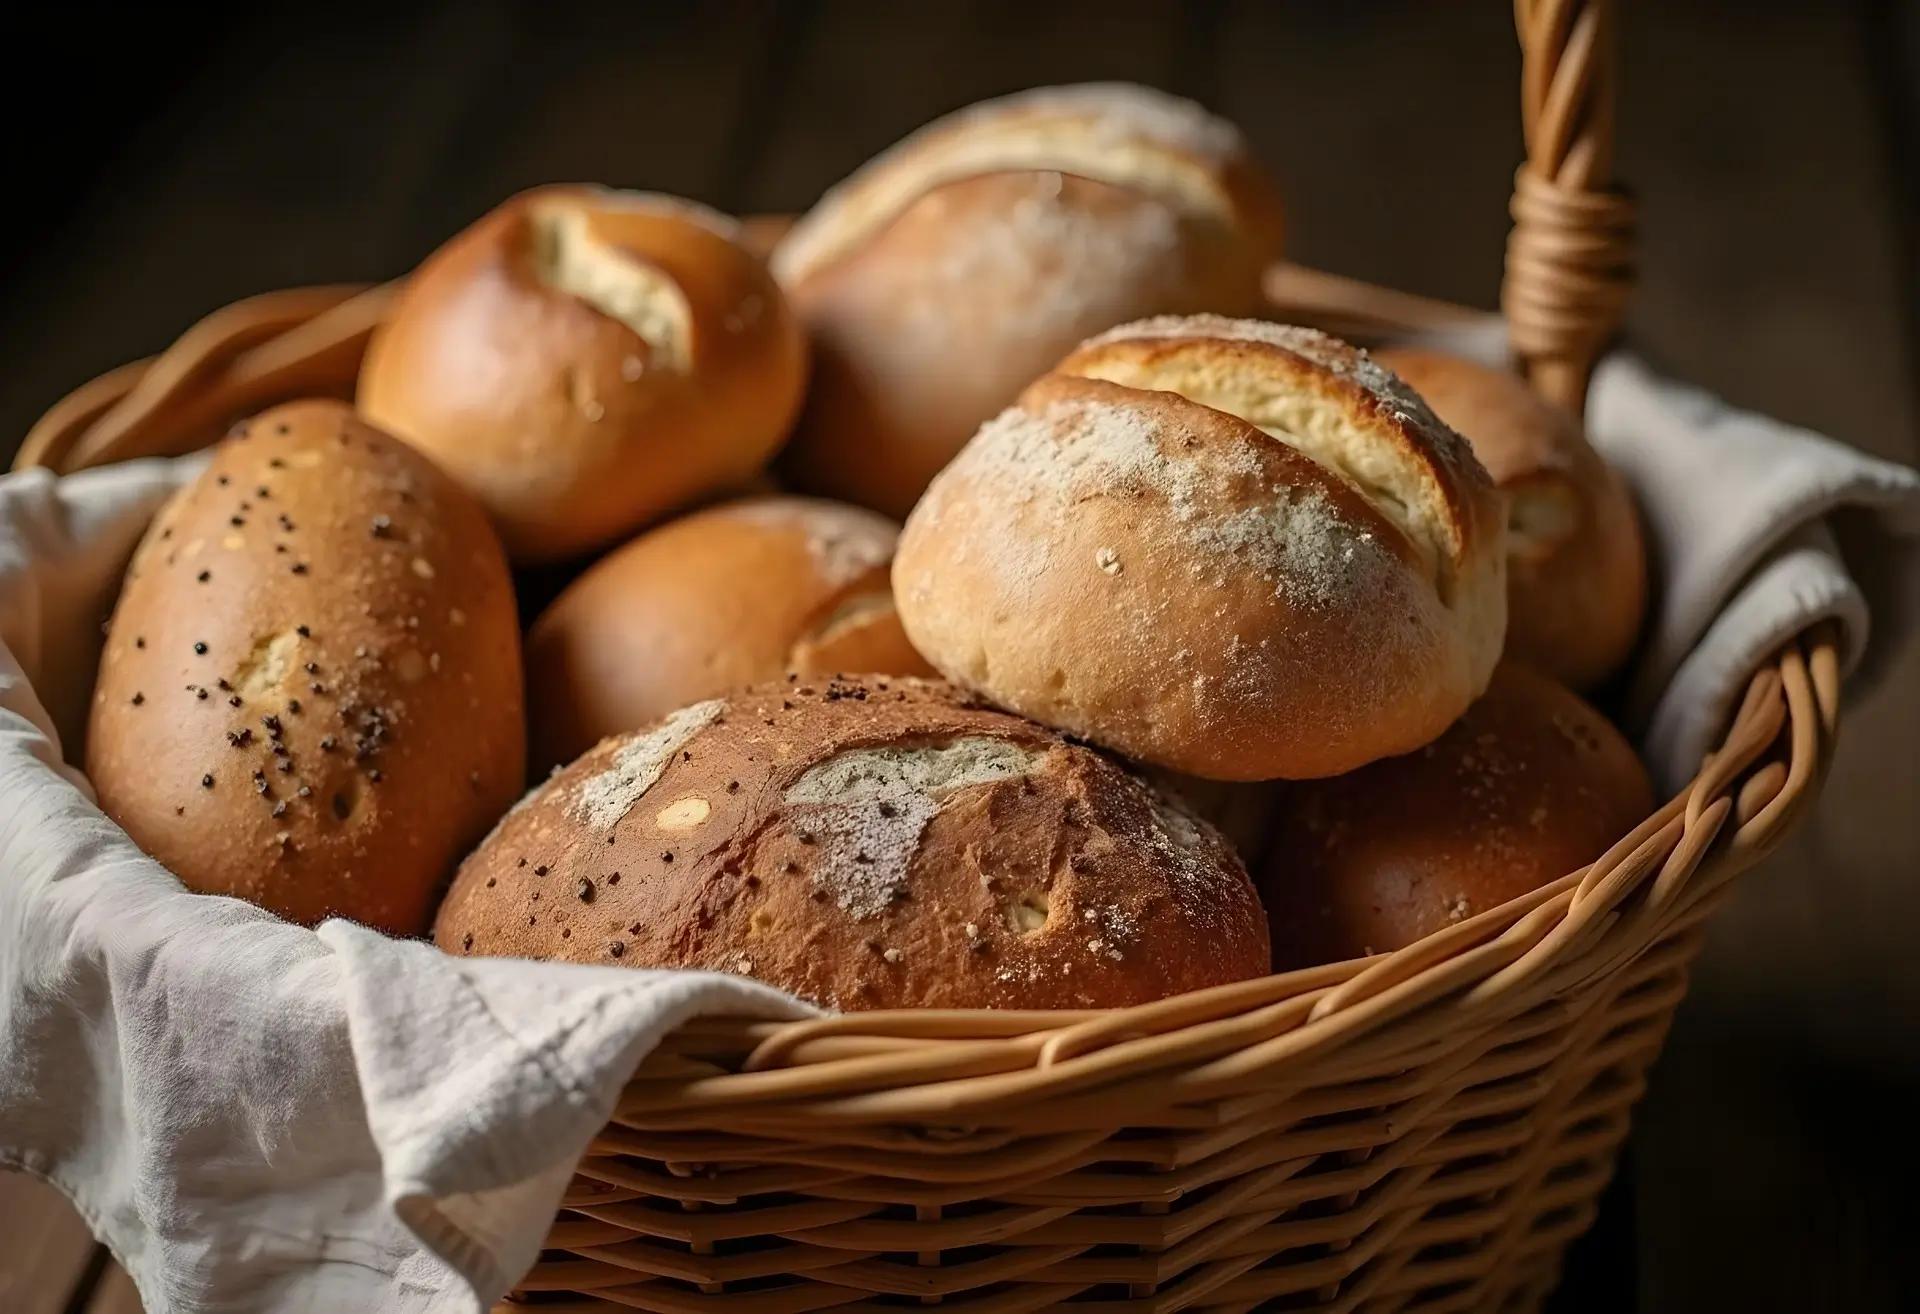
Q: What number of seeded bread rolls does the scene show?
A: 2